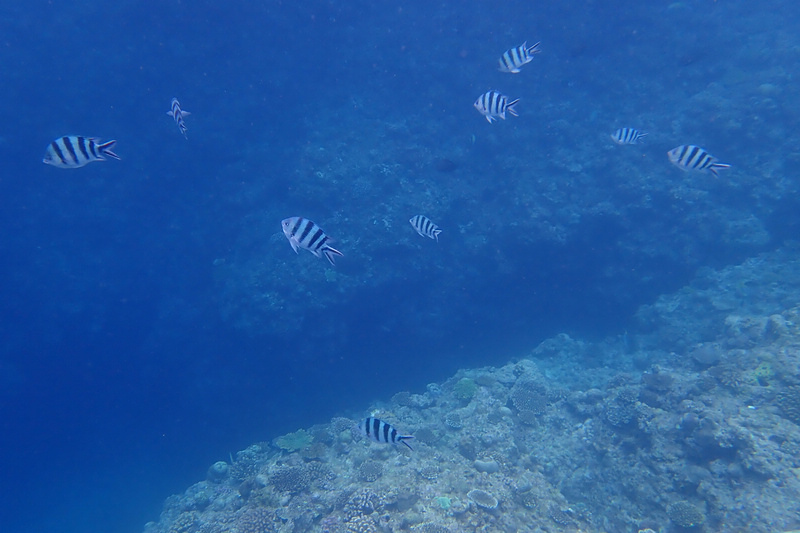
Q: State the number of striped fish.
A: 9